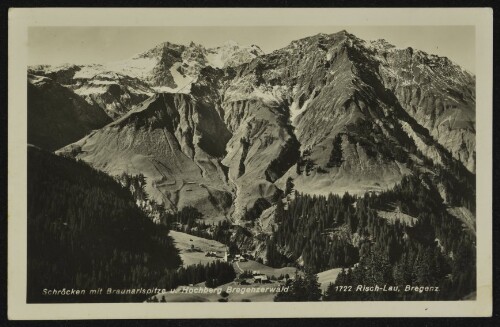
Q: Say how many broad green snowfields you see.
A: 0